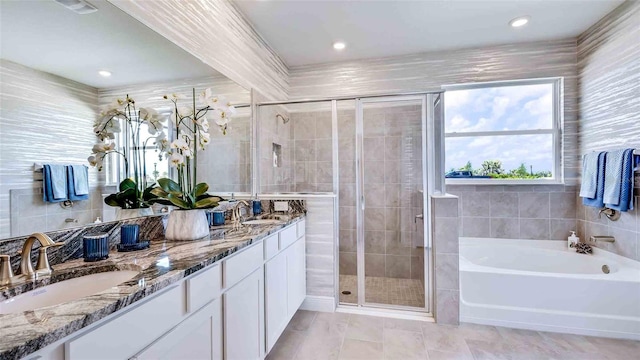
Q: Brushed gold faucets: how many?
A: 2